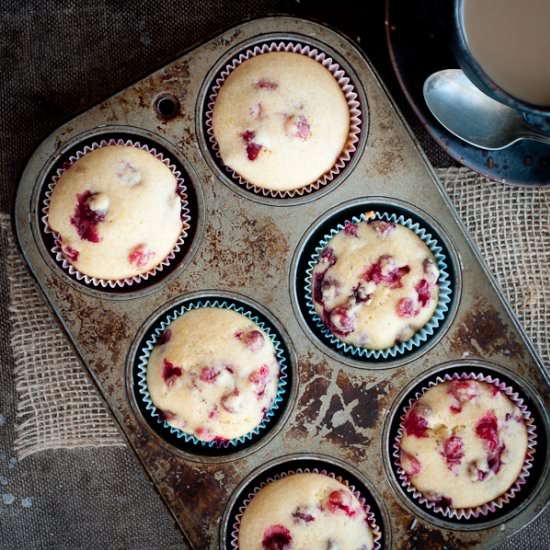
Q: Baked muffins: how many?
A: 6